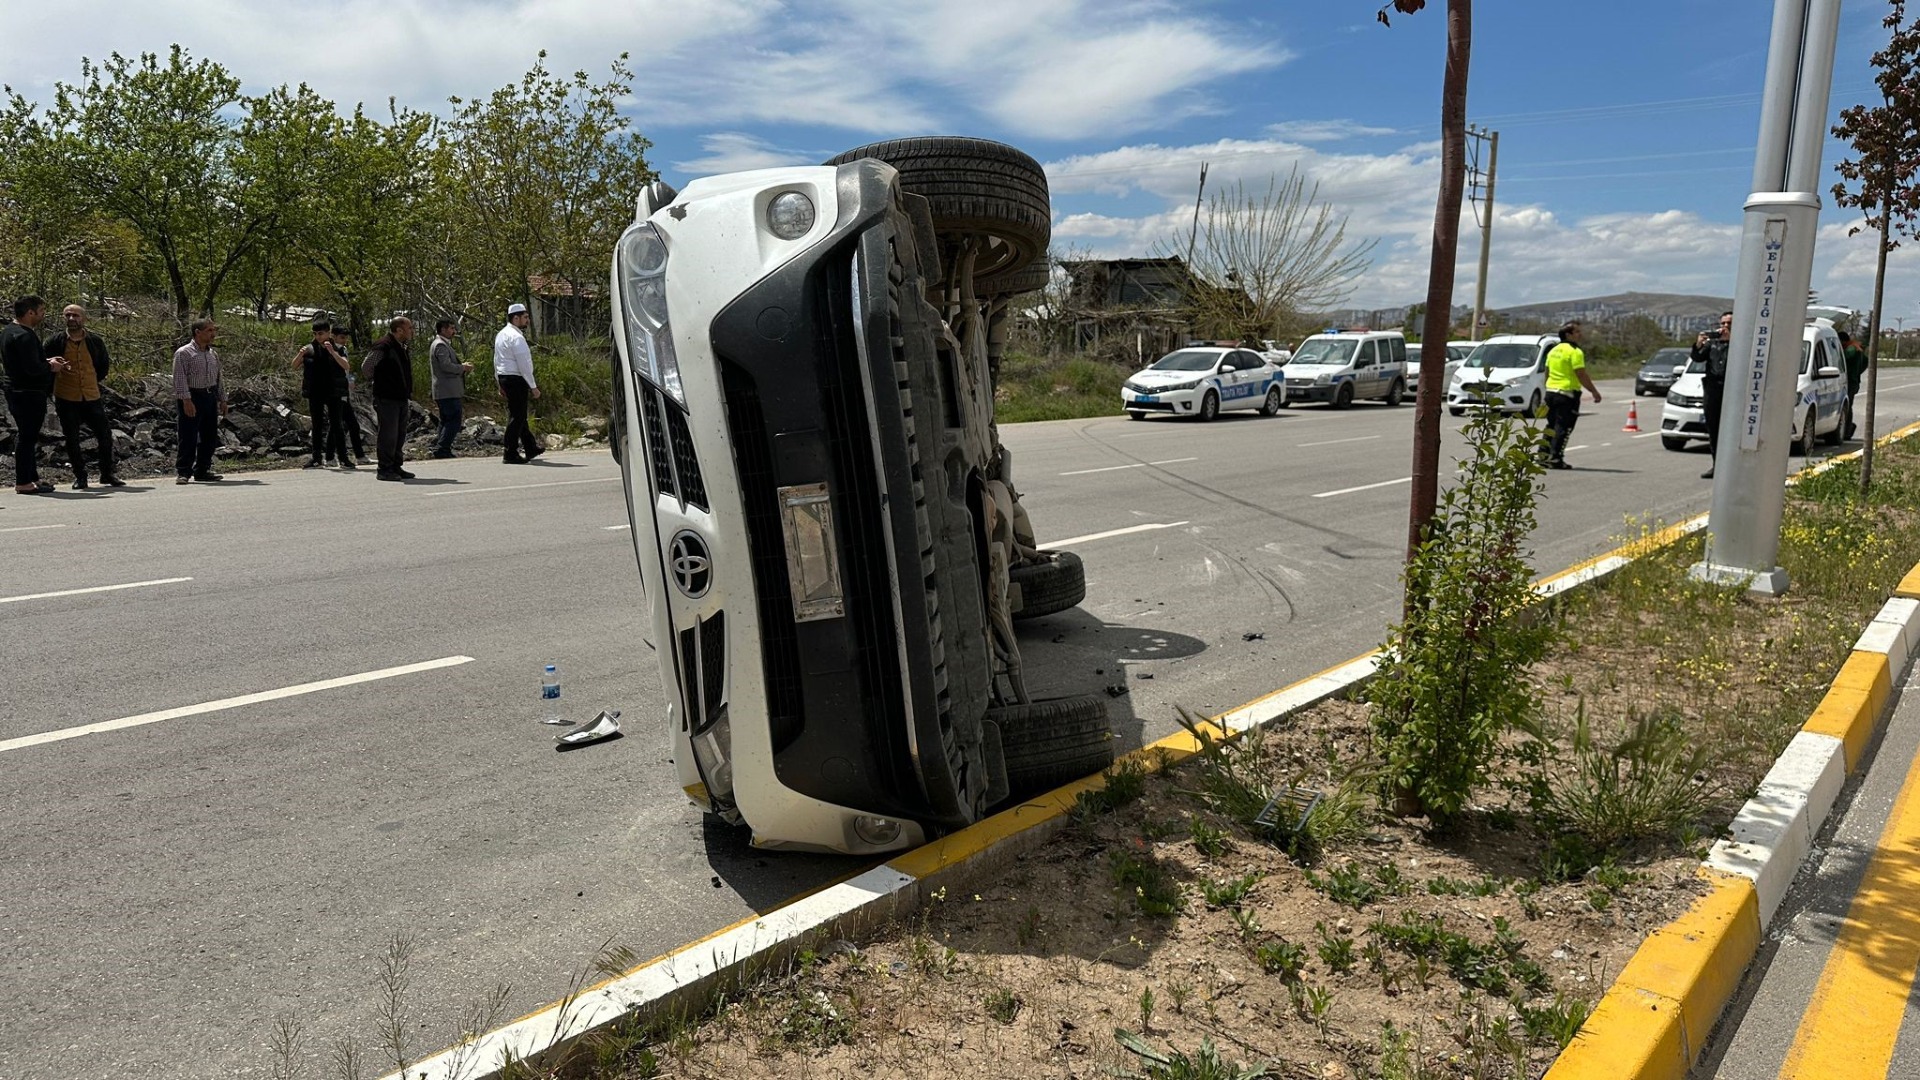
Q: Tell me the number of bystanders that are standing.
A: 8